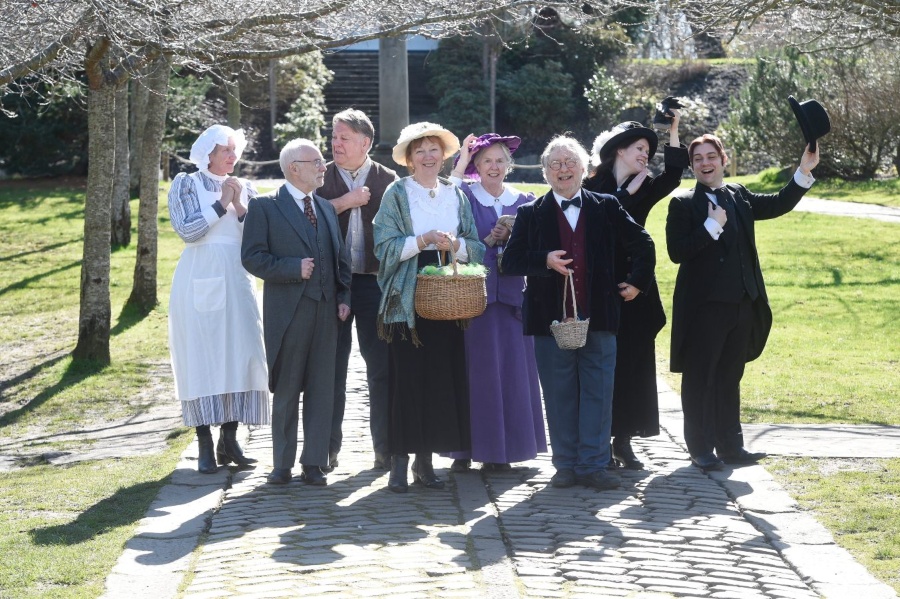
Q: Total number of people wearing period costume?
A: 8